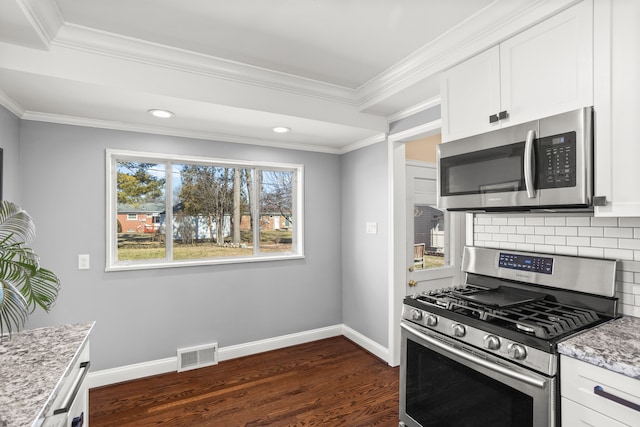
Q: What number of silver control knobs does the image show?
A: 5